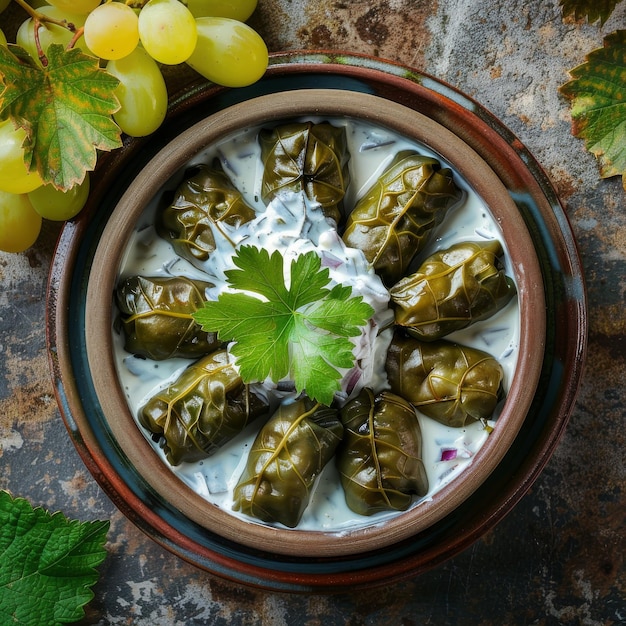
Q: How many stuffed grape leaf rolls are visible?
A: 9